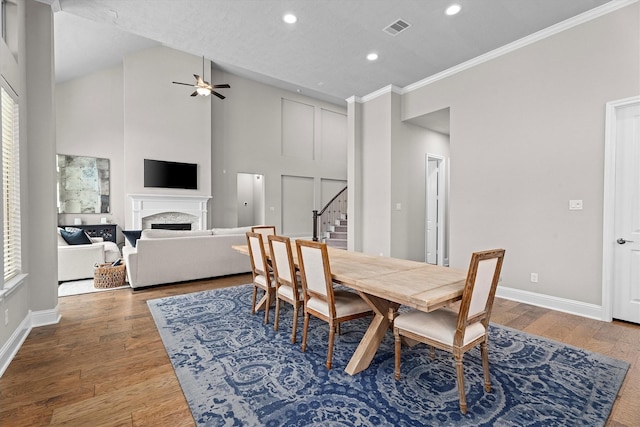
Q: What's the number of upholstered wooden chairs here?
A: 5